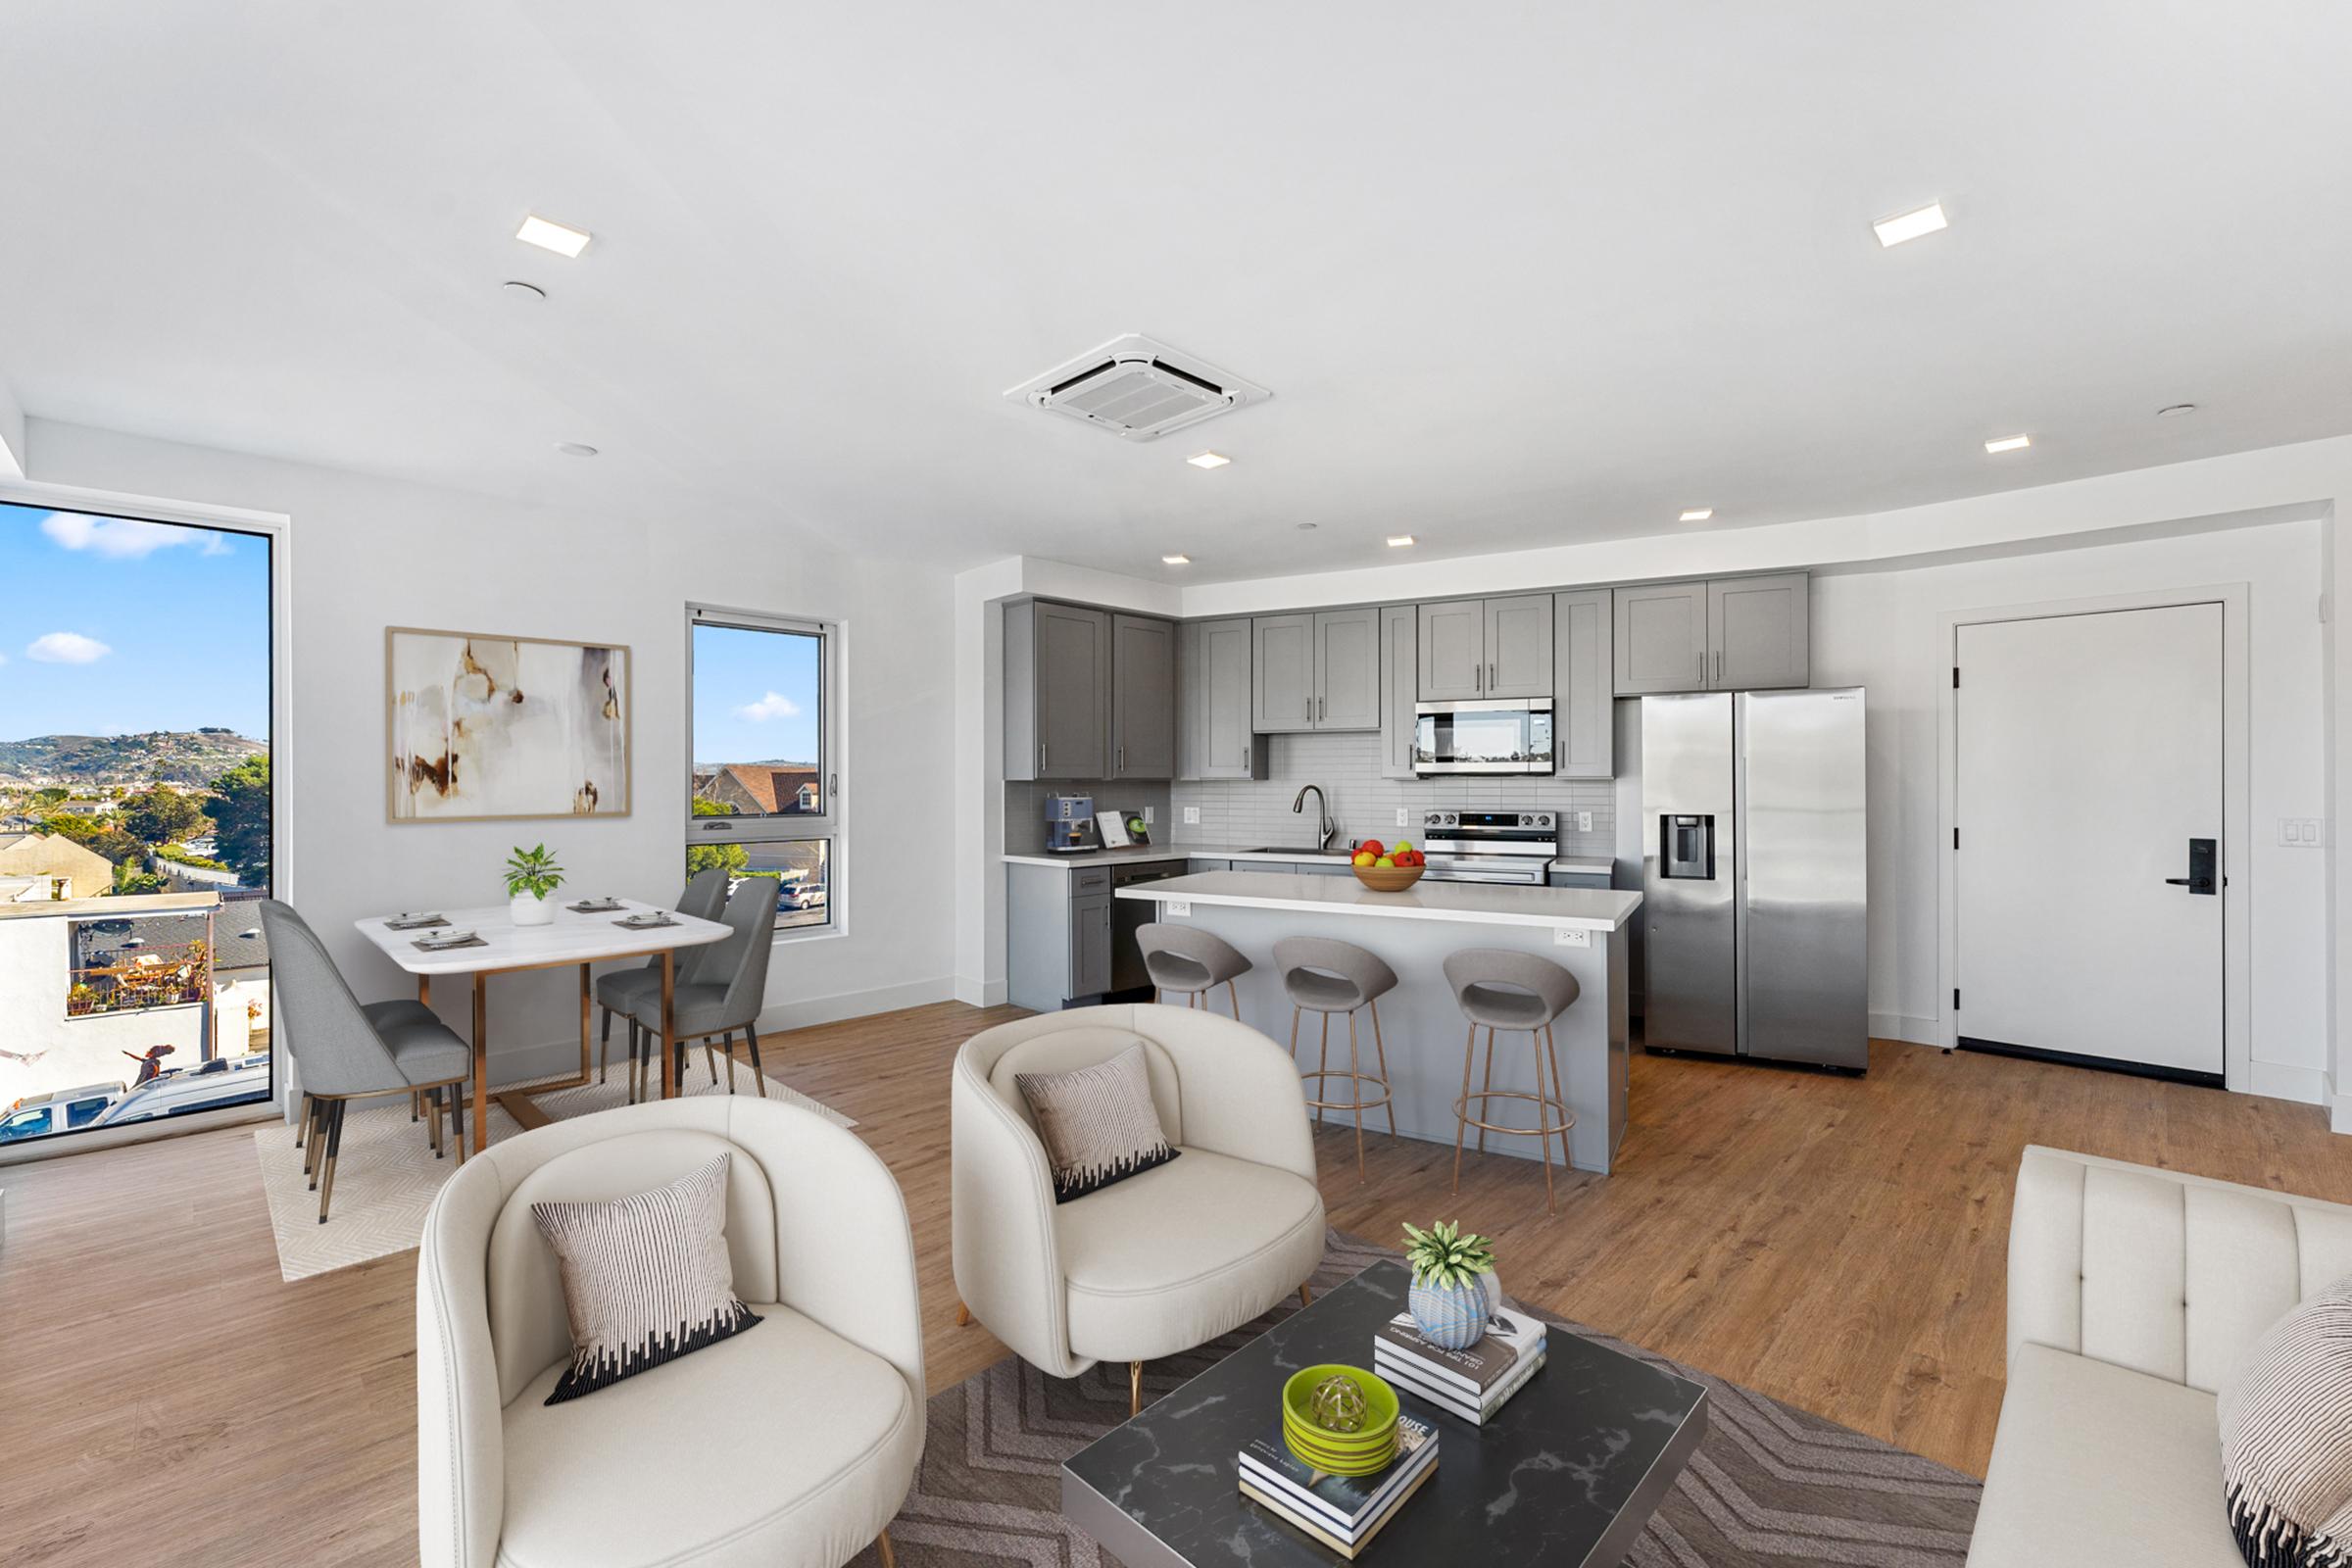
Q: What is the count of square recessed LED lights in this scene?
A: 7